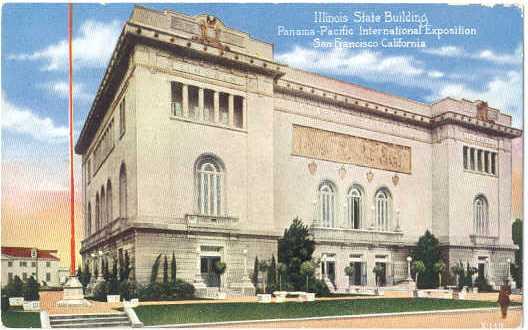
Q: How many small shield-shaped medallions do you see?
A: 4